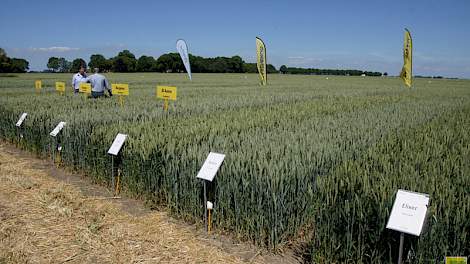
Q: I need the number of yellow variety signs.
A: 5